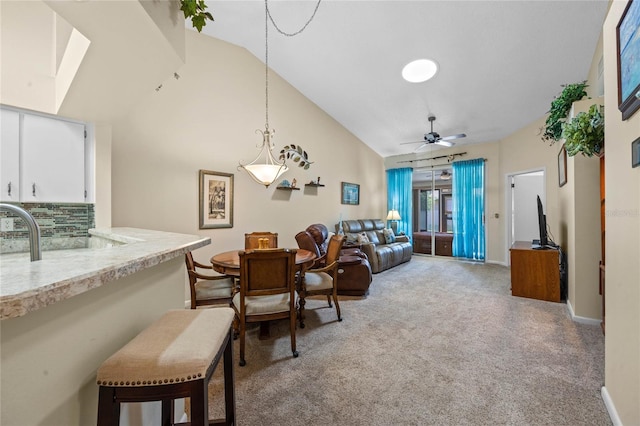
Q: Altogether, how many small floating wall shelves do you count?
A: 2